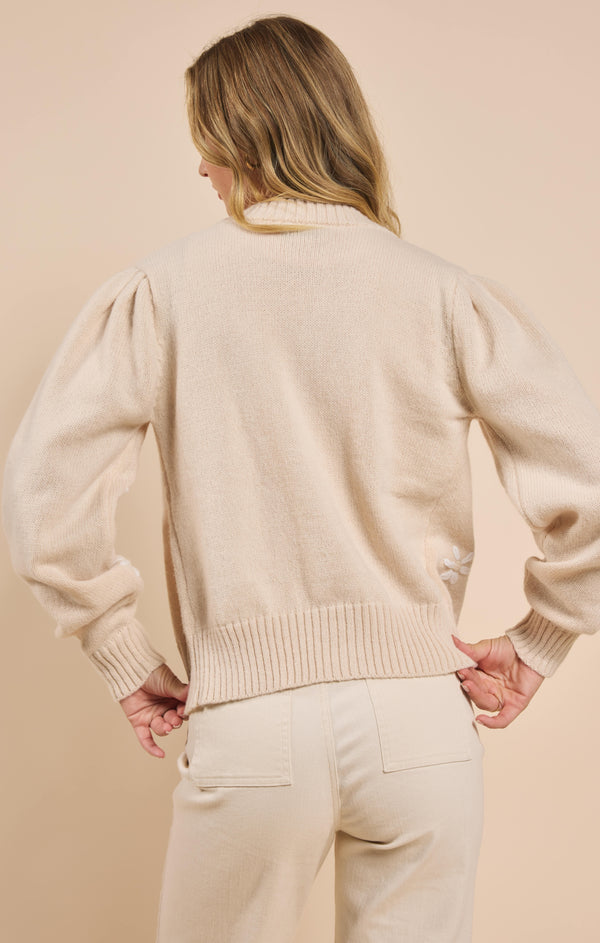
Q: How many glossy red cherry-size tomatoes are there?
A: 0